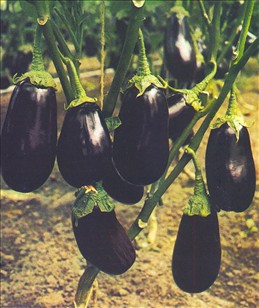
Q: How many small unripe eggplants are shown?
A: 0